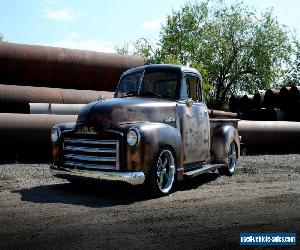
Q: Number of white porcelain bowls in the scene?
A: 0